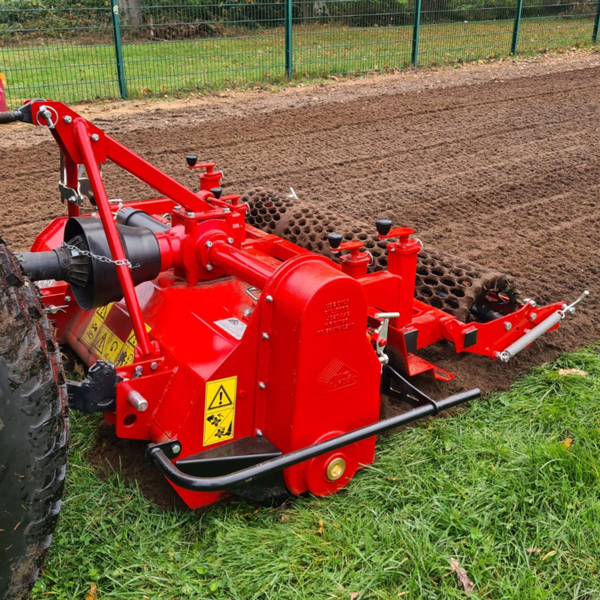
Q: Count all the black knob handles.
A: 4